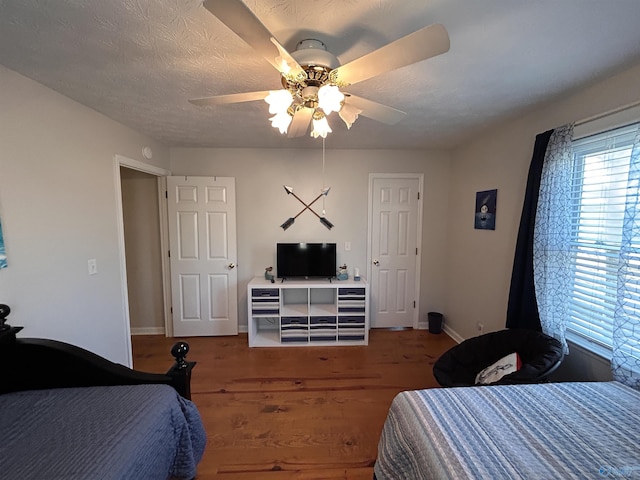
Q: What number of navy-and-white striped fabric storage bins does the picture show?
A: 5